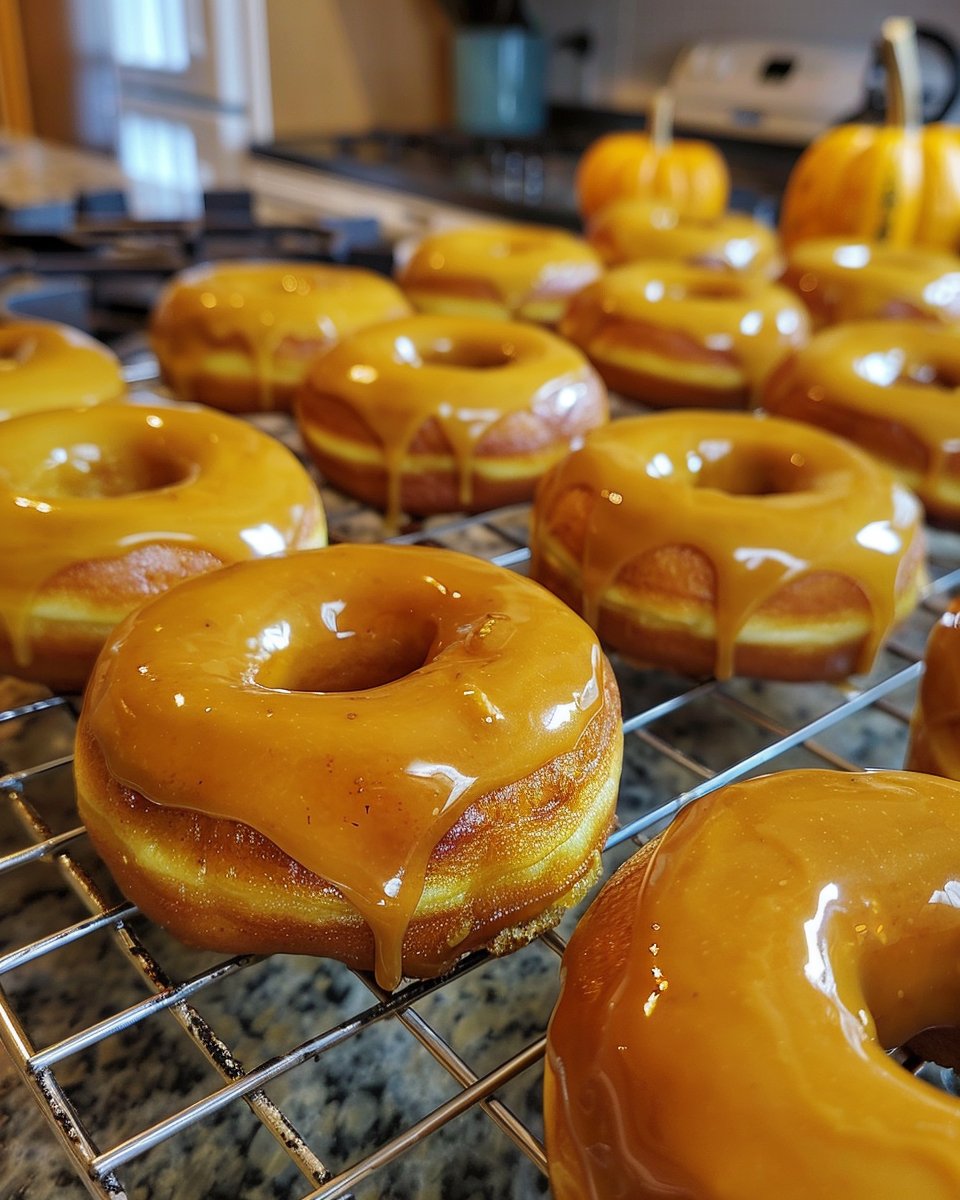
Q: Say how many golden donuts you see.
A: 13